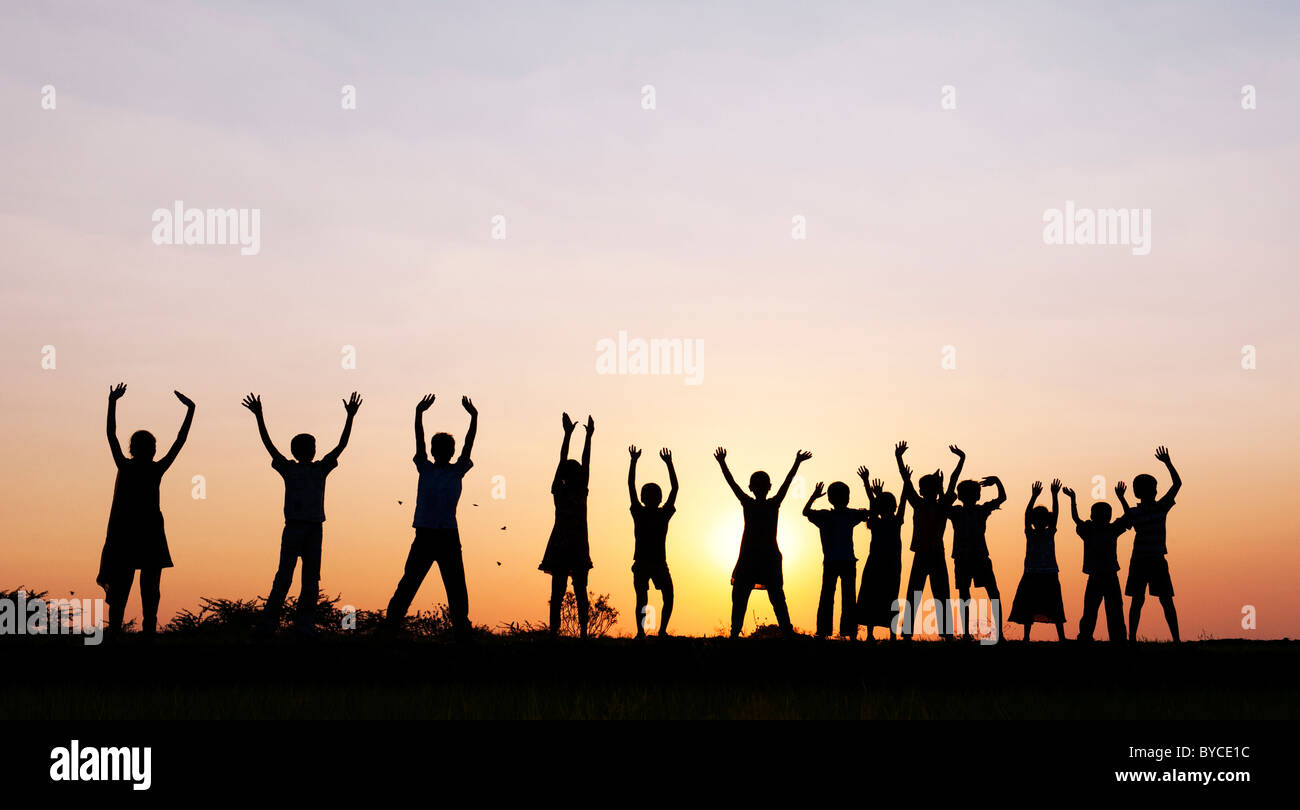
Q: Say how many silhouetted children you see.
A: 13